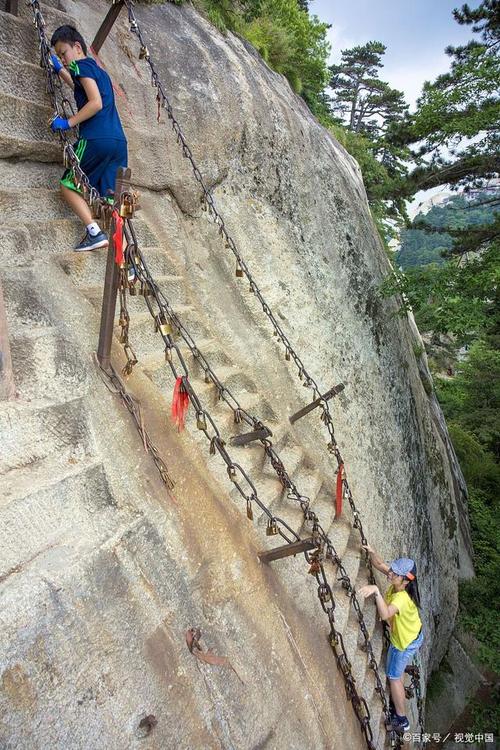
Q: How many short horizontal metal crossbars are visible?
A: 3